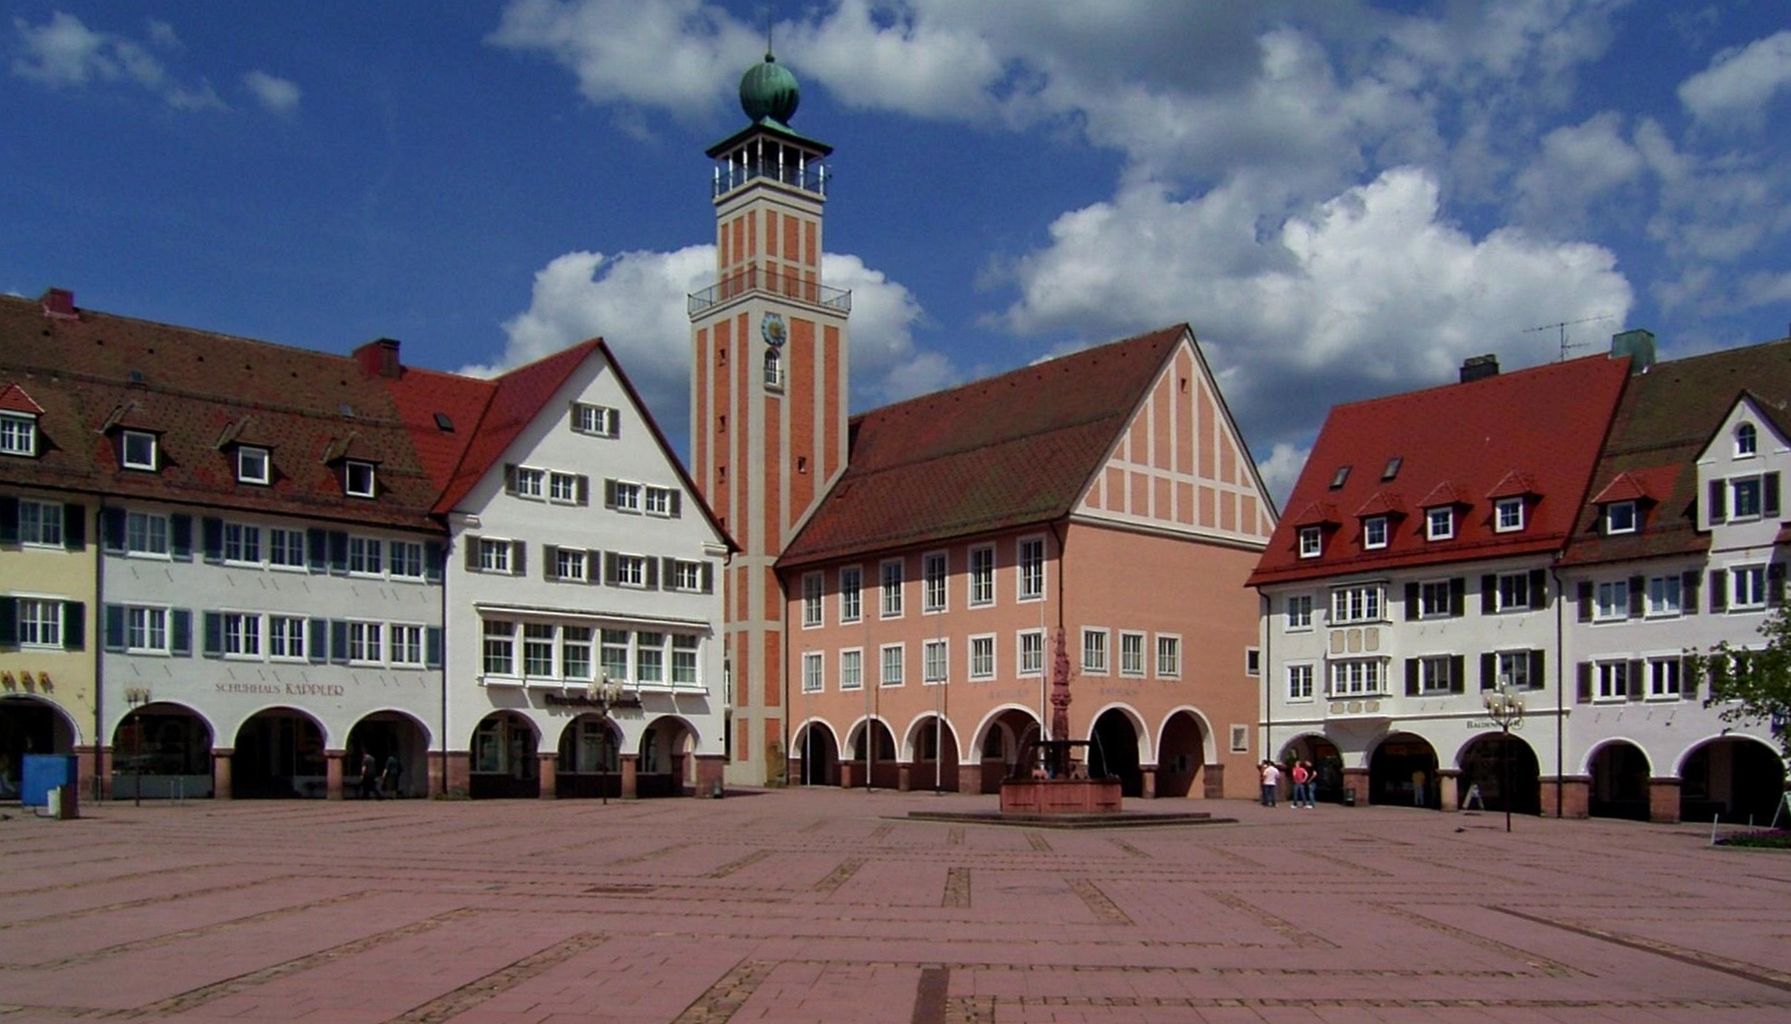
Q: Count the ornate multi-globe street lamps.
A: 3